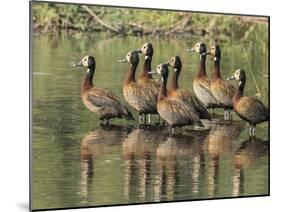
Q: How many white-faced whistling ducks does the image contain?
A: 8